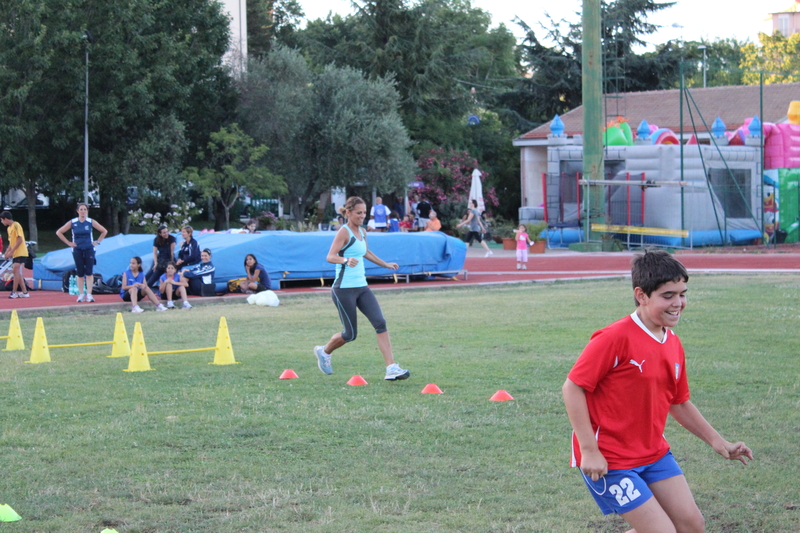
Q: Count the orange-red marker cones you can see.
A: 4